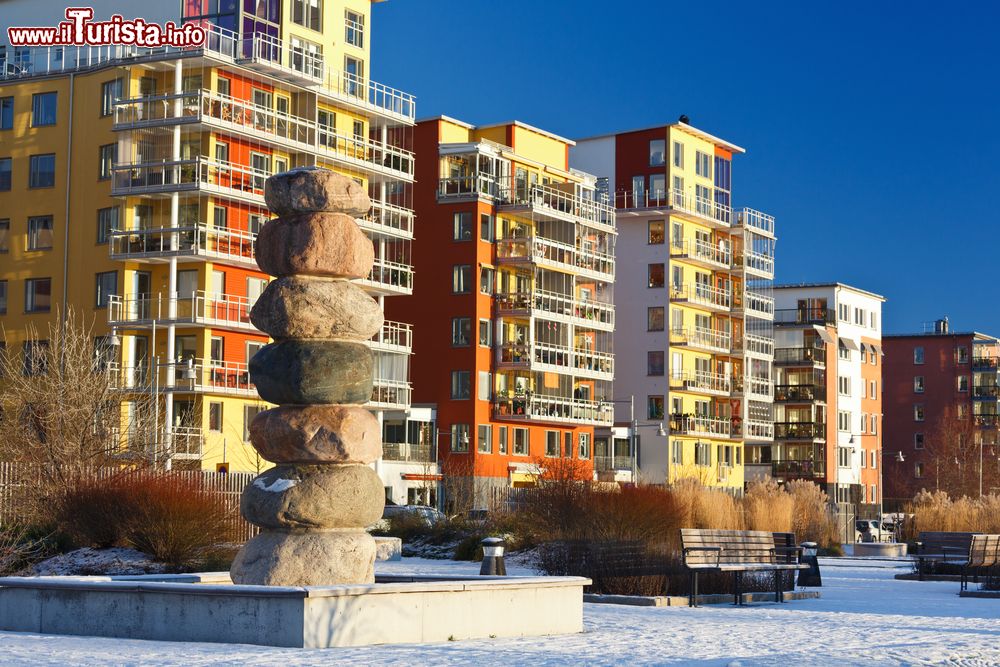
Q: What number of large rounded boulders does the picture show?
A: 7